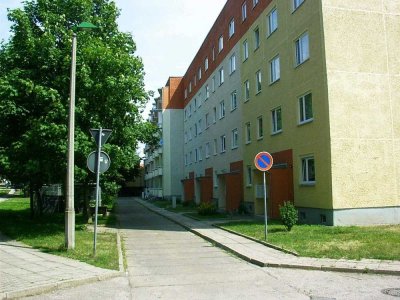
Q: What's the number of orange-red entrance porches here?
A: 4